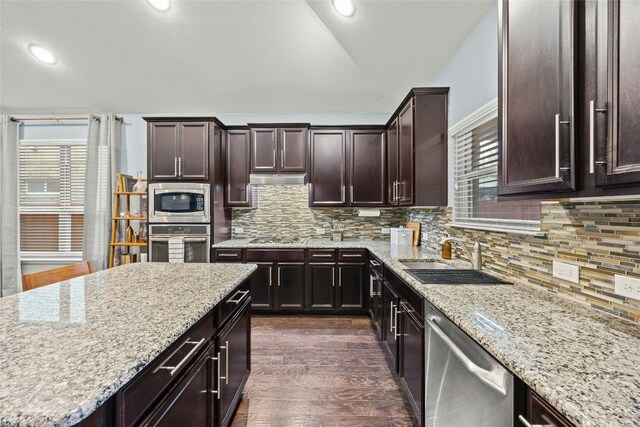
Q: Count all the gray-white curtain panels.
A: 2